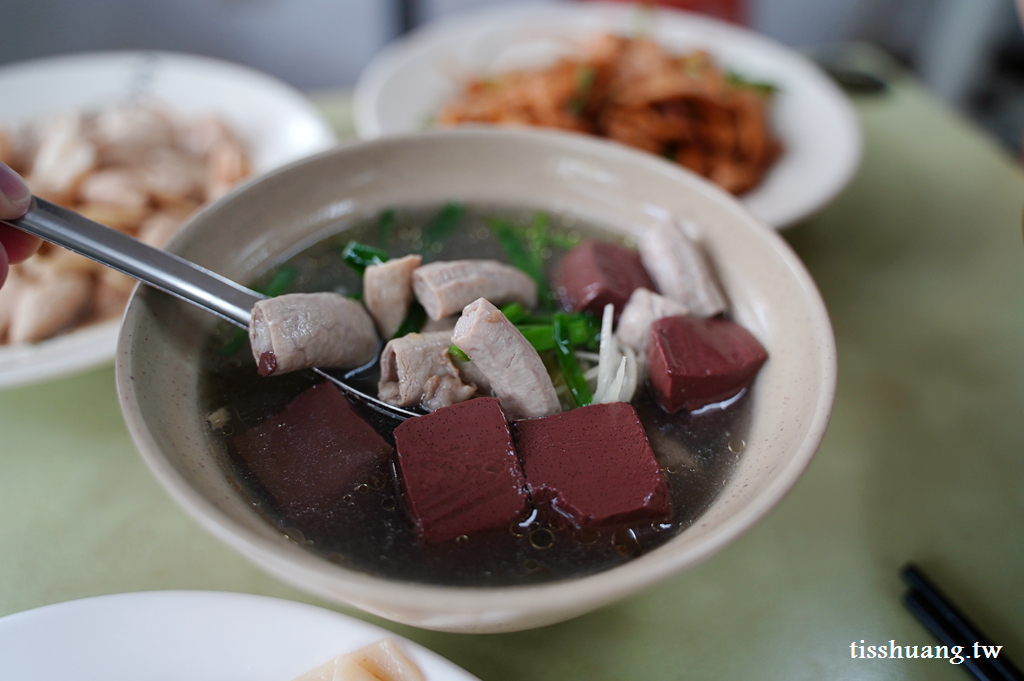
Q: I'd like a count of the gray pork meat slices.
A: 7